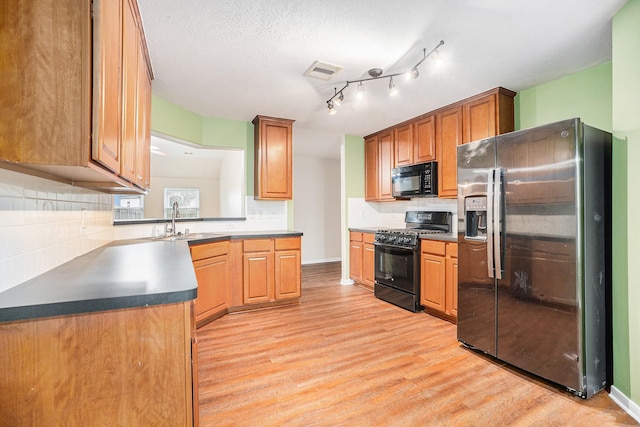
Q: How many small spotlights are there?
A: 6